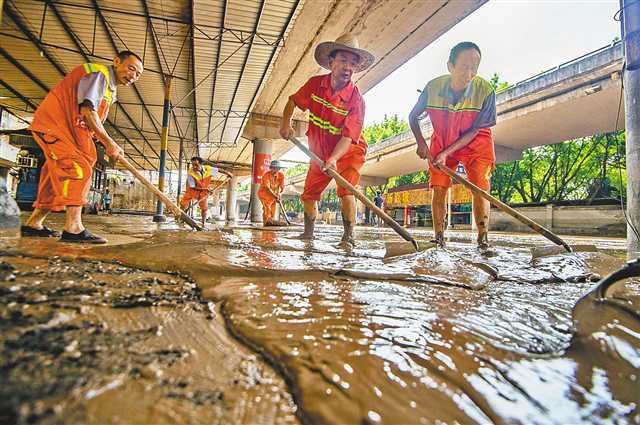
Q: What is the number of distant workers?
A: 2